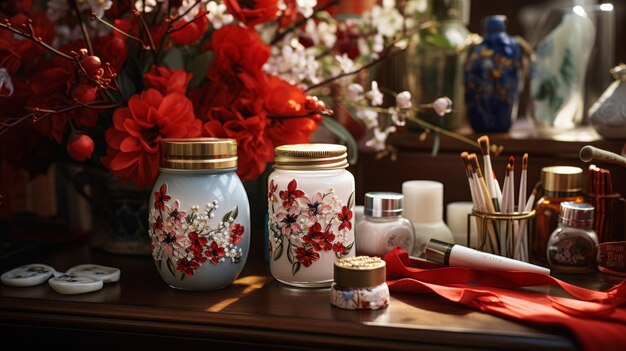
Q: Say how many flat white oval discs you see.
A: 3